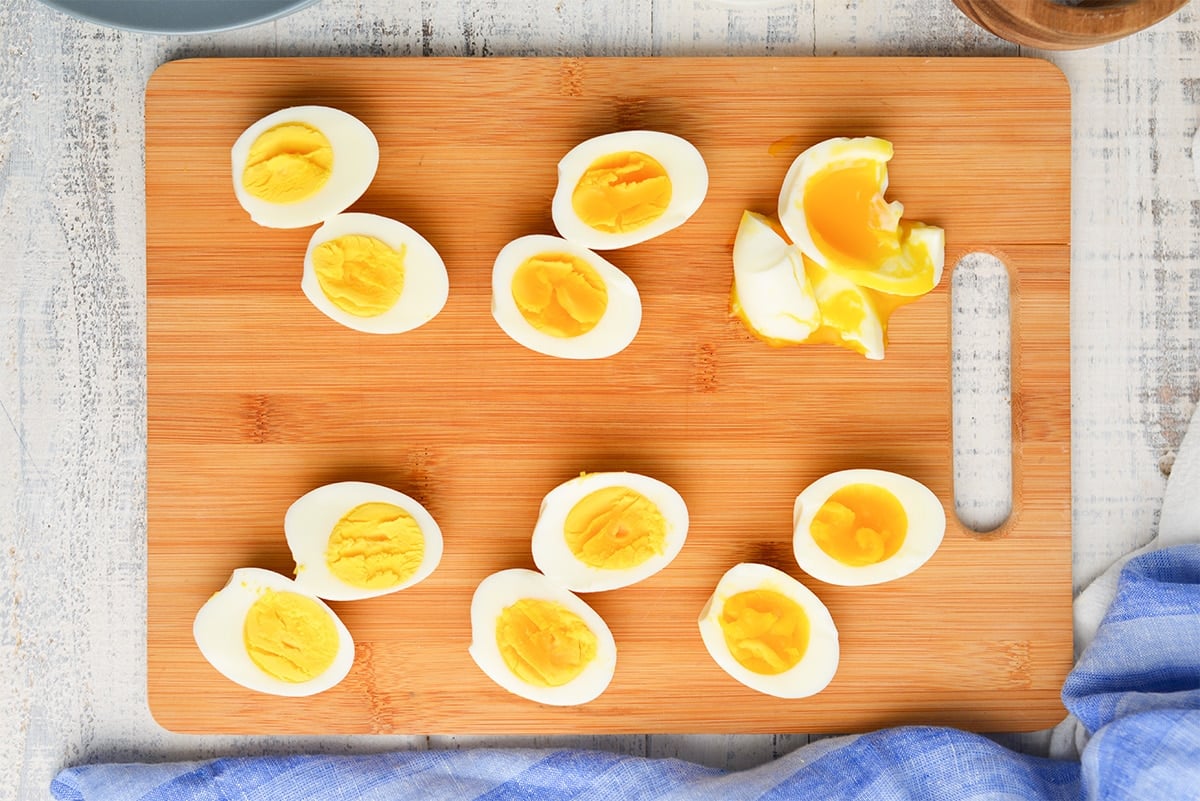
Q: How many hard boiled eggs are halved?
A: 5